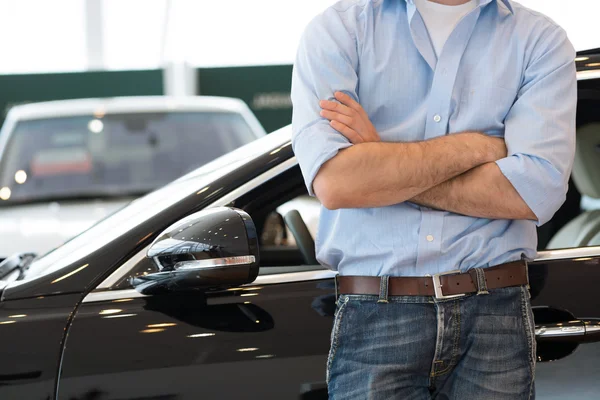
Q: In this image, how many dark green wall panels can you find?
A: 2